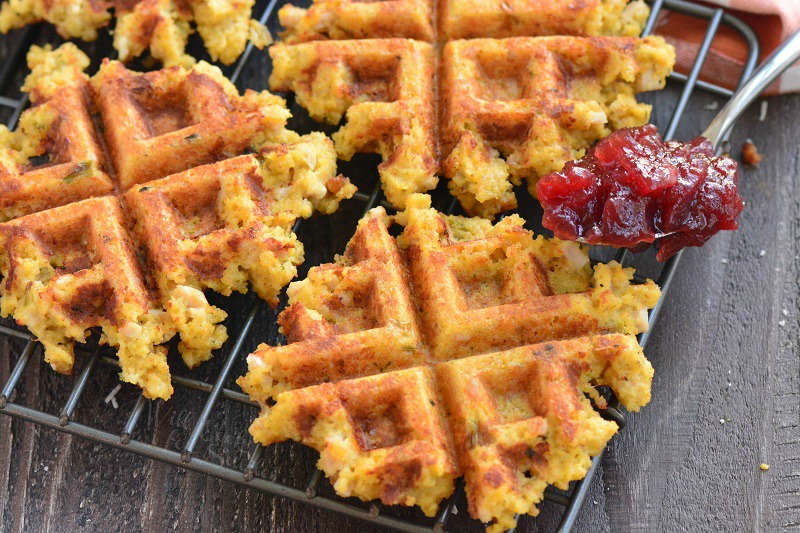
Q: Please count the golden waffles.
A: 4